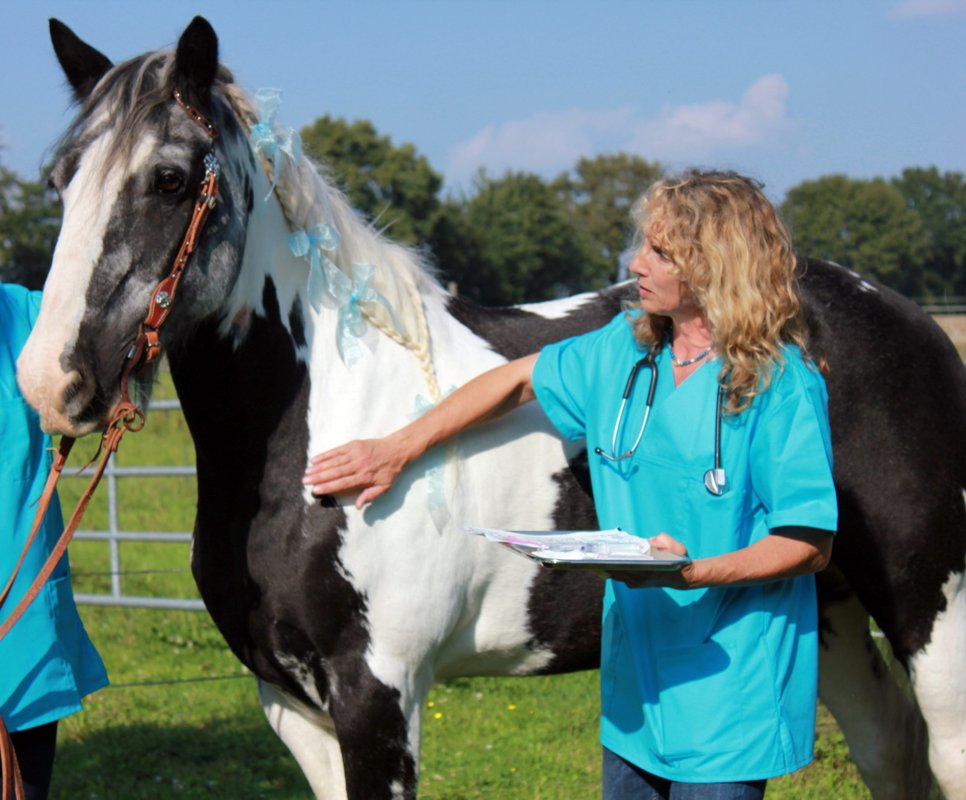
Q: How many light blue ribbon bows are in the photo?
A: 4